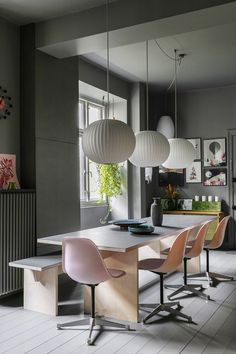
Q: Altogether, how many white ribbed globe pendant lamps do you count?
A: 3